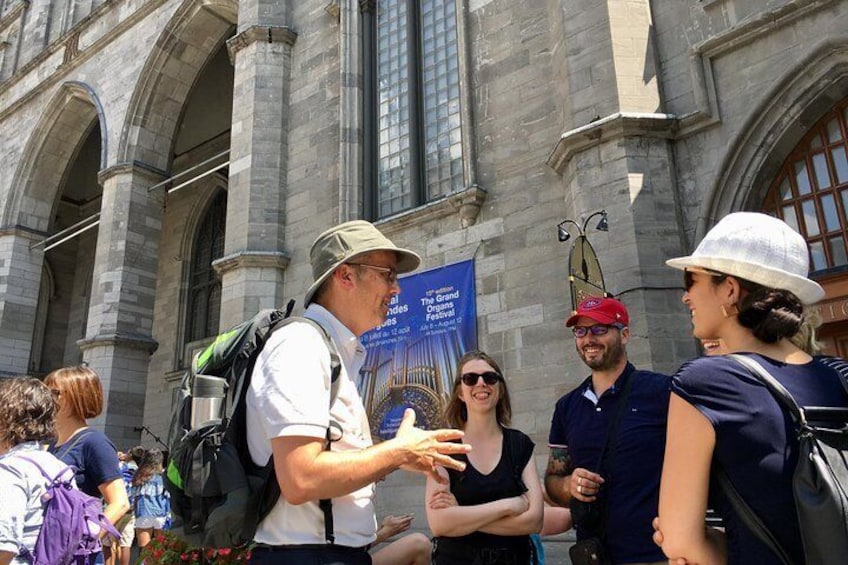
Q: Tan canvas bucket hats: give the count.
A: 1